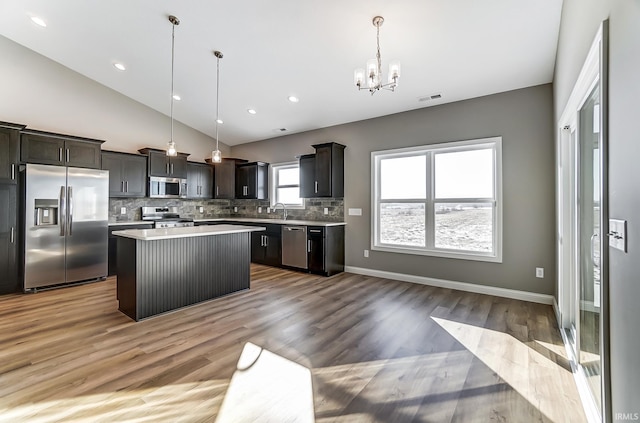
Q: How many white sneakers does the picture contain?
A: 0